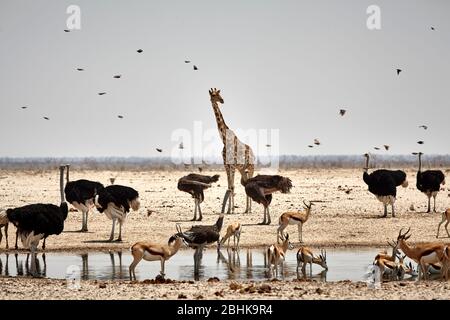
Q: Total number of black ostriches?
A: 5